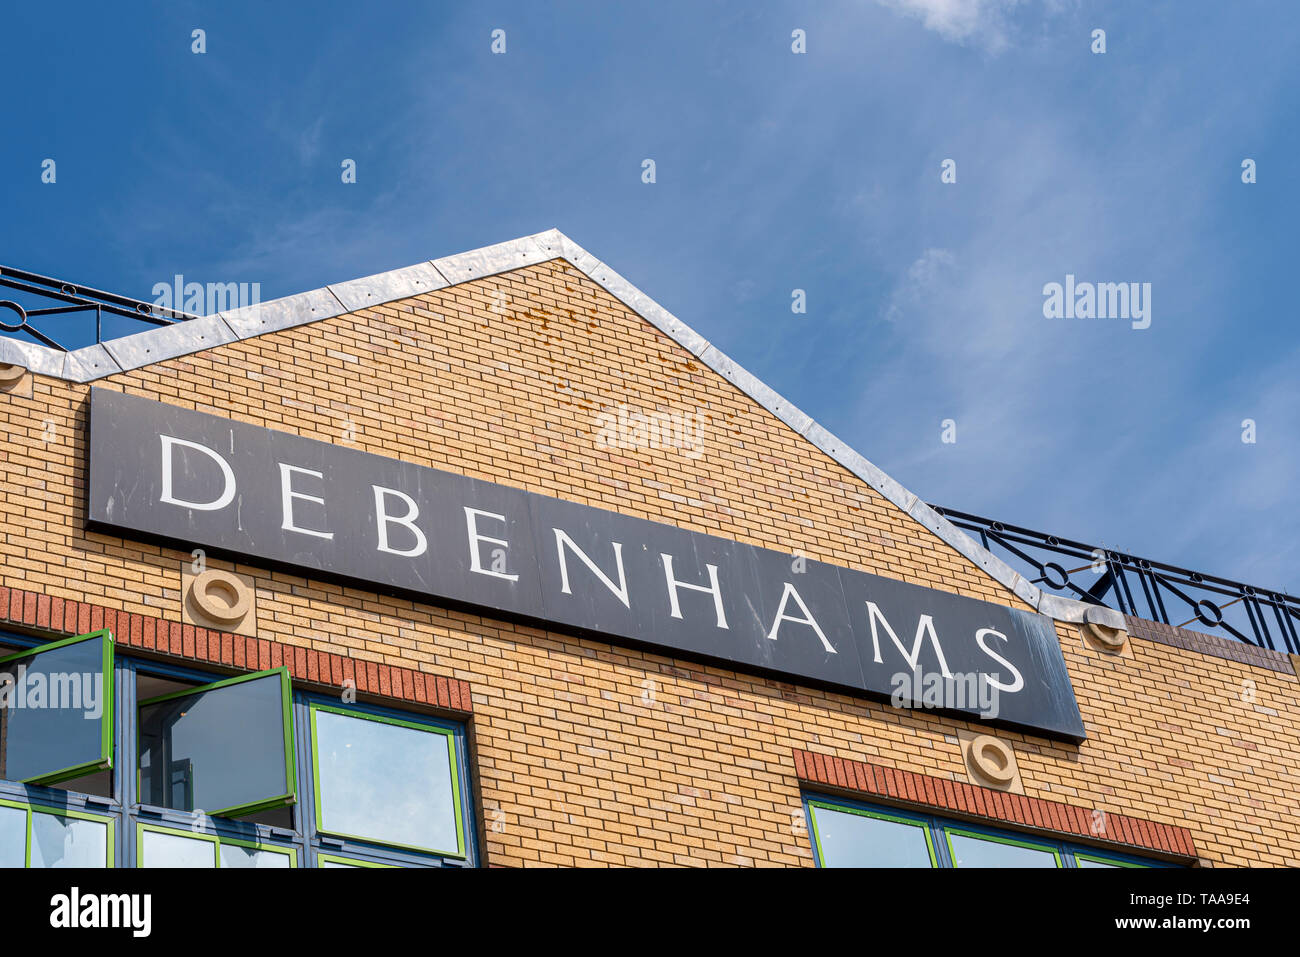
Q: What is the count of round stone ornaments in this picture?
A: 4